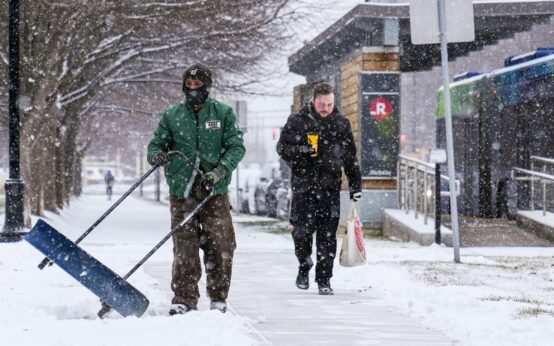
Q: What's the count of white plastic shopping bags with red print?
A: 1